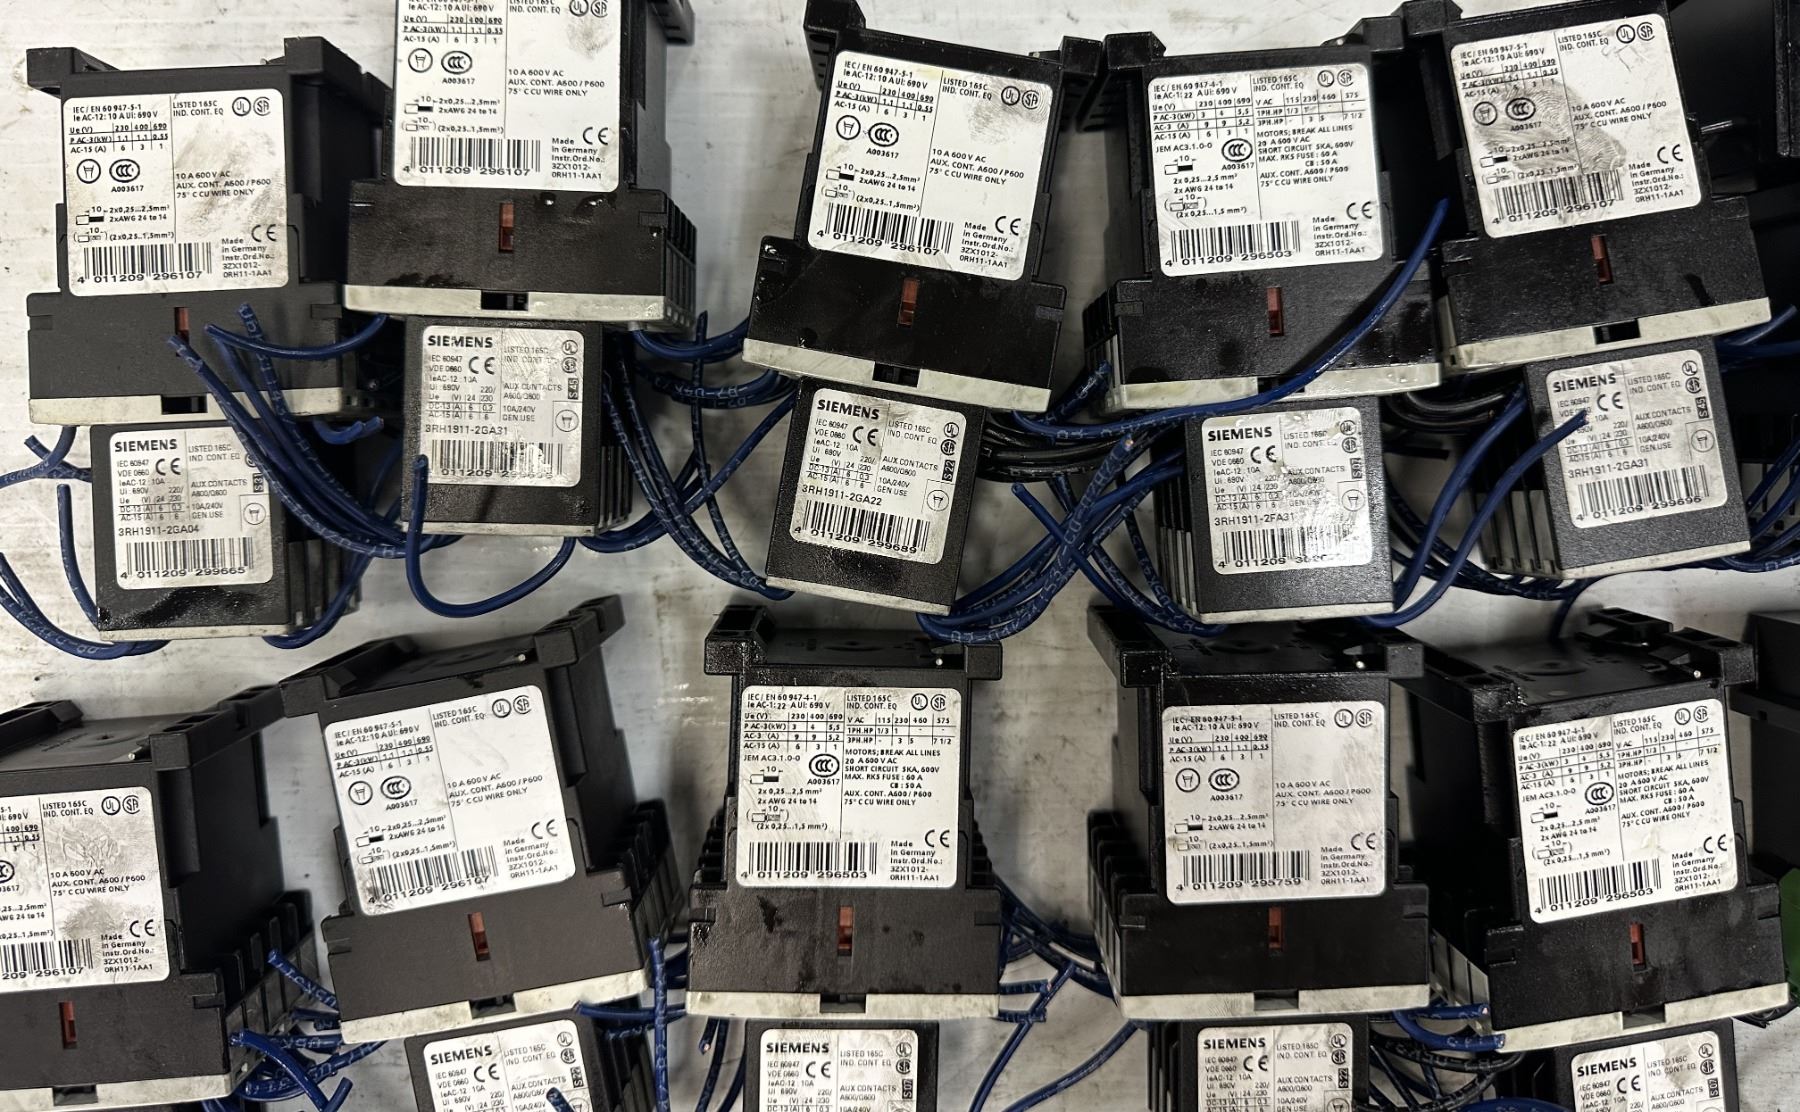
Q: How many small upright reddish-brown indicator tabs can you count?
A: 10